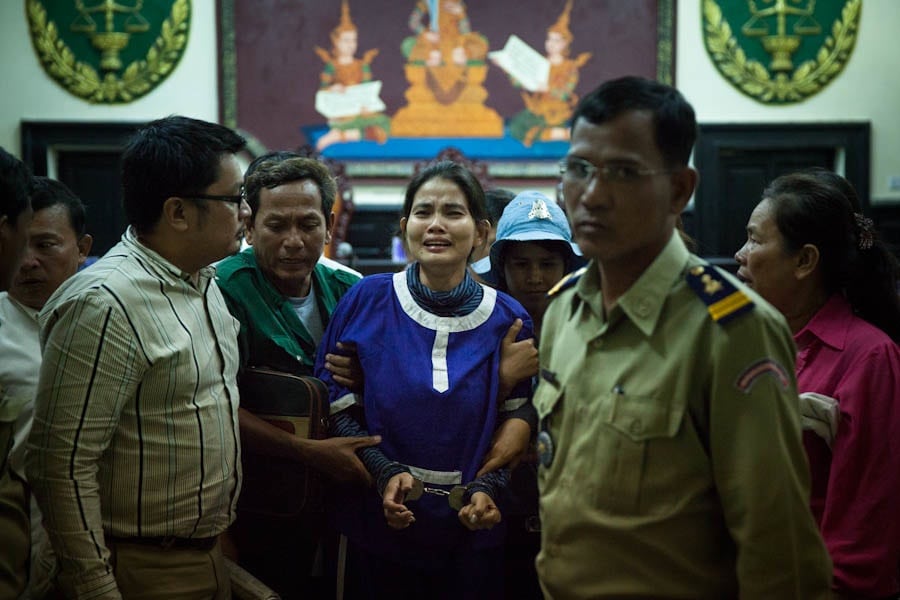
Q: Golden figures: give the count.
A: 3